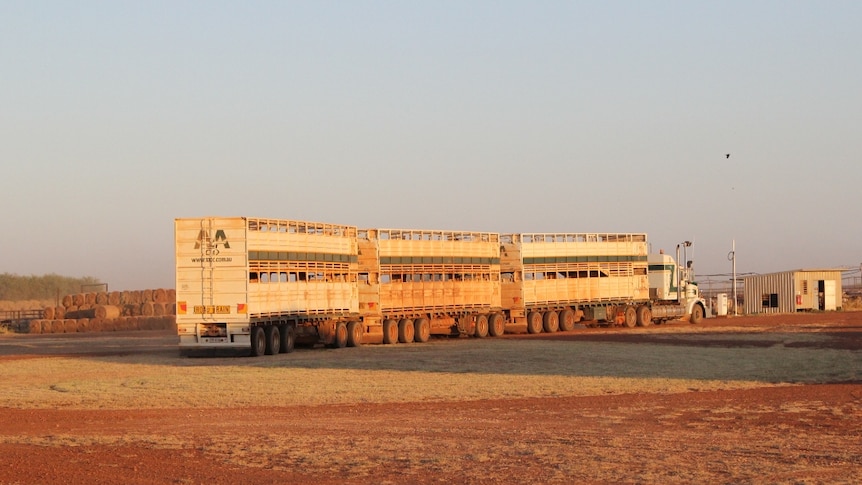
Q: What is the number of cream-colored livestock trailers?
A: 3